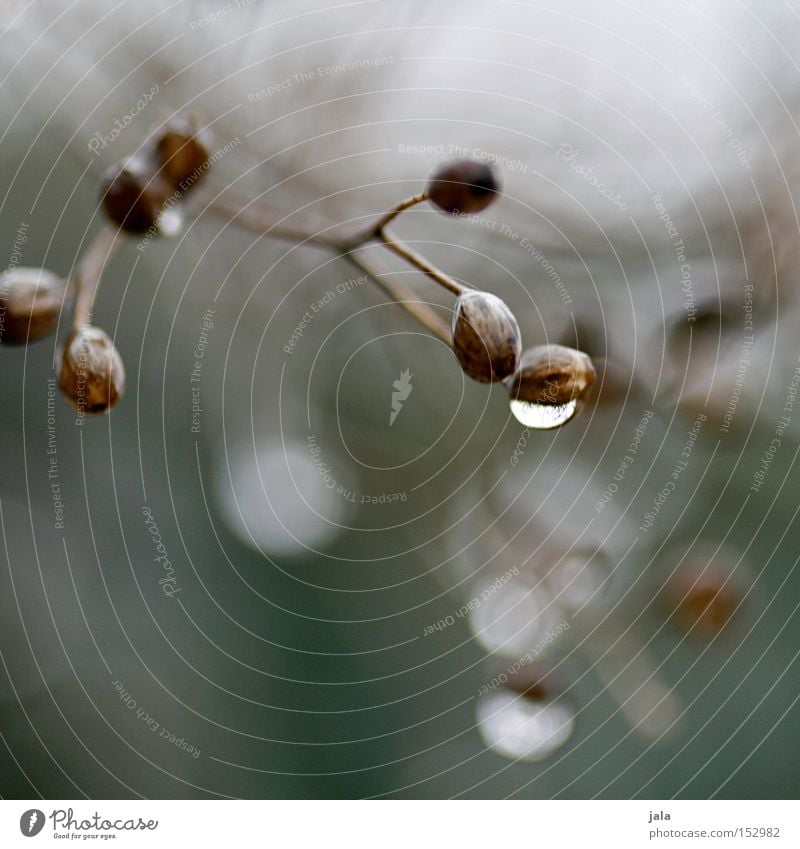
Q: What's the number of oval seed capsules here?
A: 7